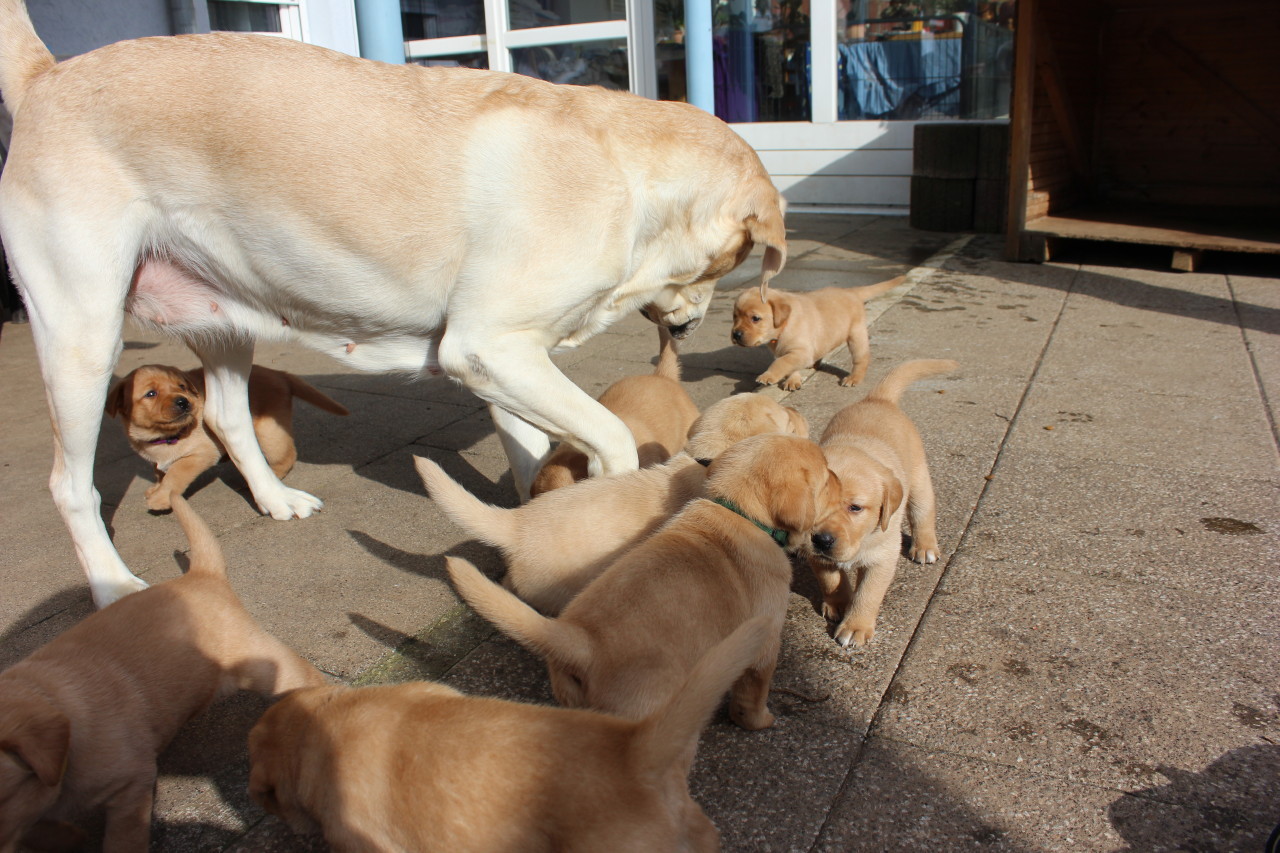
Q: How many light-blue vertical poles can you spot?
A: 2